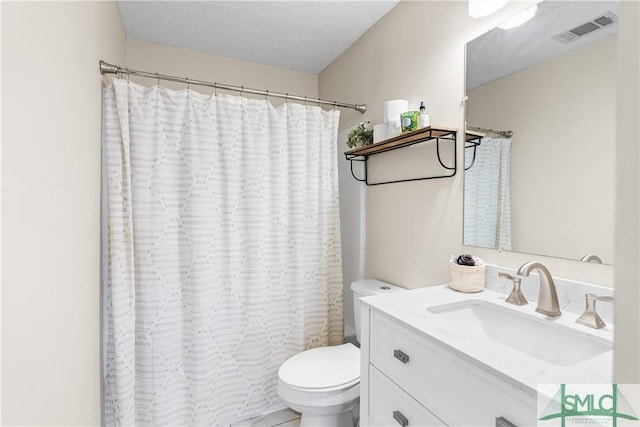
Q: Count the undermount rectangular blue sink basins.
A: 0